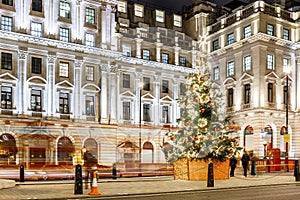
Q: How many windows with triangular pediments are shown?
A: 8